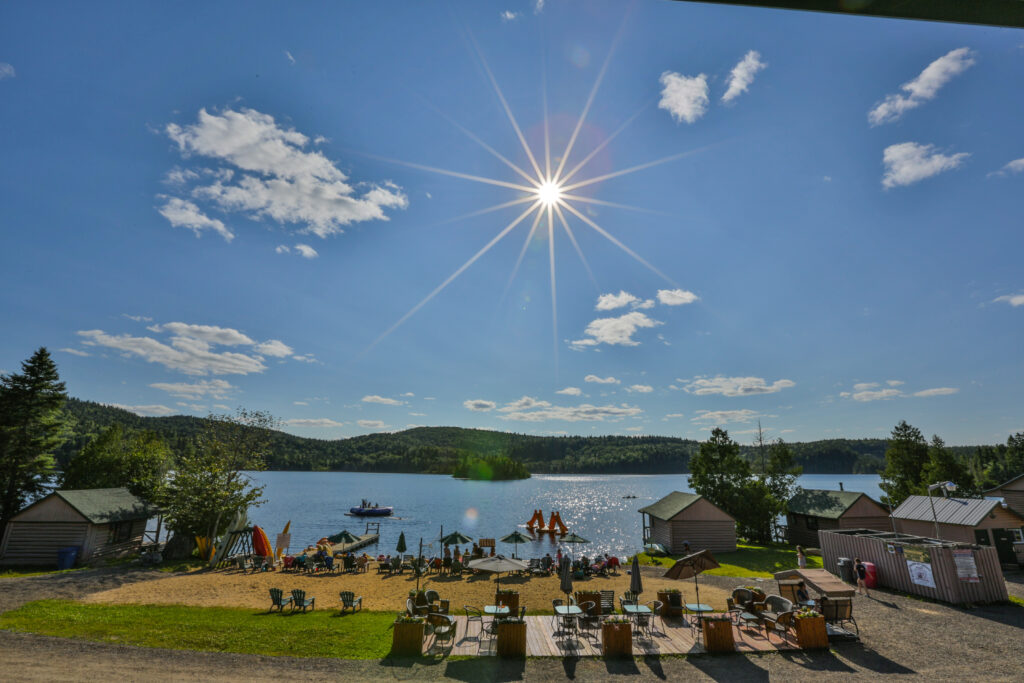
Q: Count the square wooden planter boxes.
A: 10